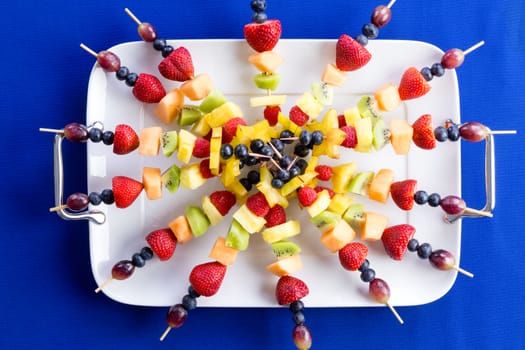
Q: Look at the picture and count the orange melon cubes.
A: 14